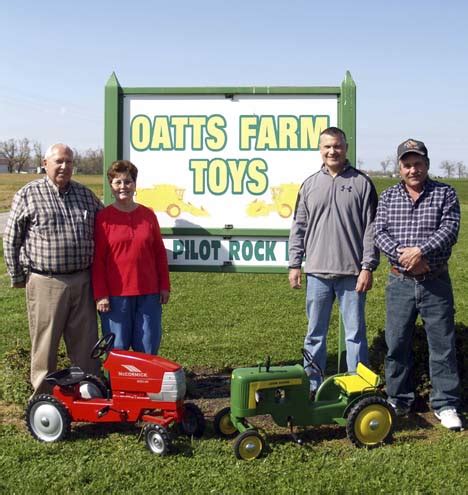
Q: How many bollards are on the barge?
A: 0